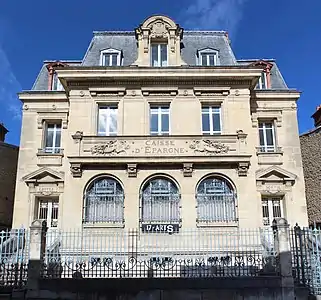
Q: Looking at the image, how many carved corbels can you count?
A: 4